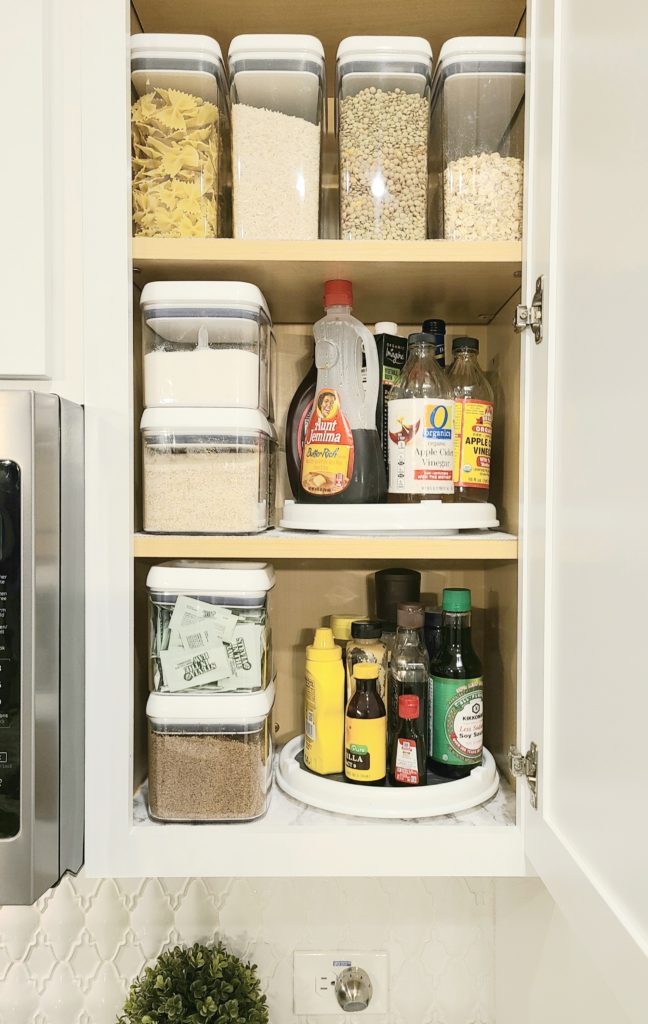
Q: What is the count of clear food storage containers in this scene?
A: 8